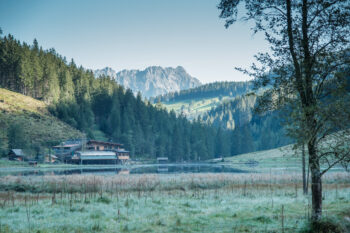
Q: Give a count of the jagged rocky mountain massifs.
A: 1